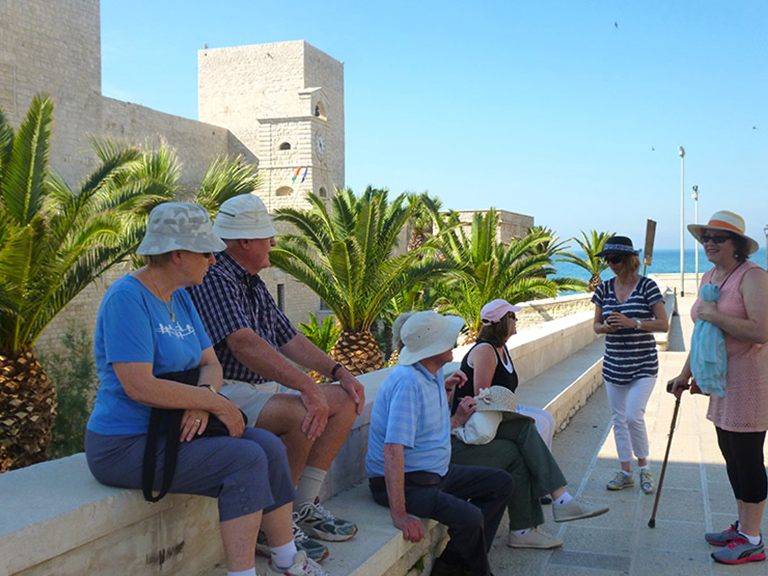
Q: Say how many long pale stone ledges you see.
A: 2